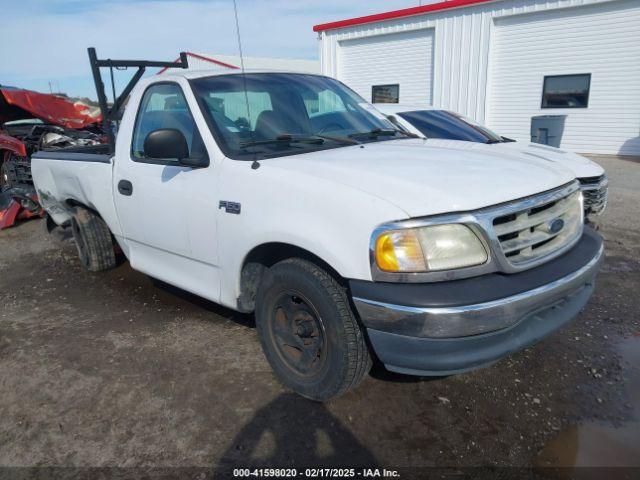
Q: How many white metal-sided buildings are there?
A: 2